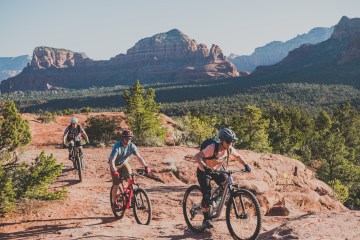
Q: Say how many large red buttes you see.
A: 2